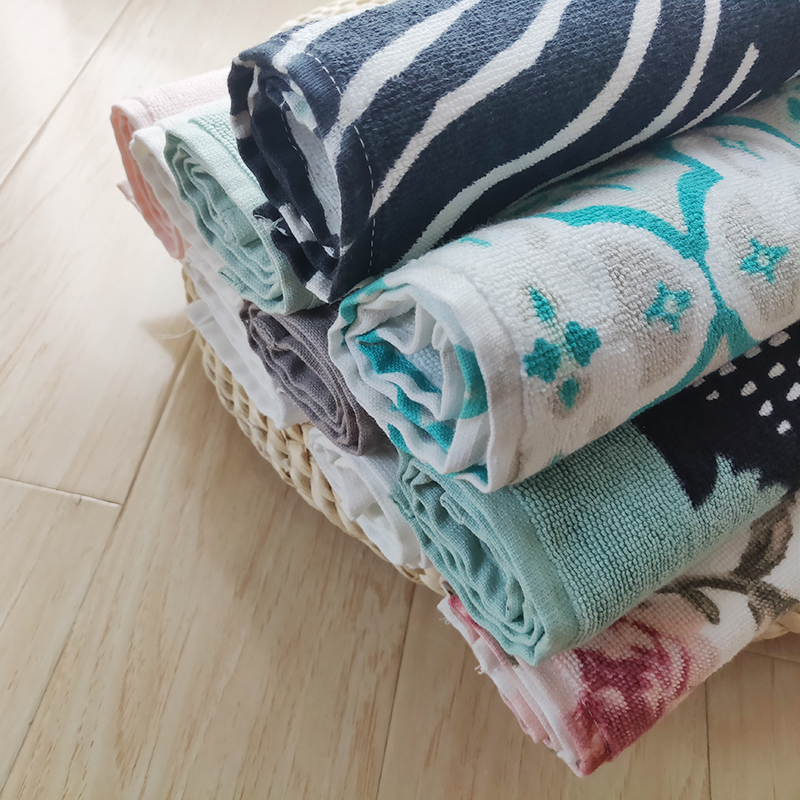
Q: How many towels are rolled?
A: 10